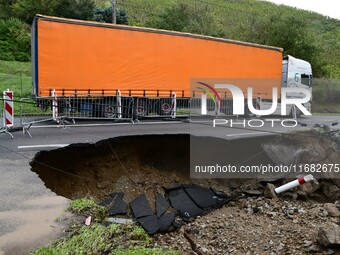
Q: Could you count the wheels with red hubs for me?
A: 3